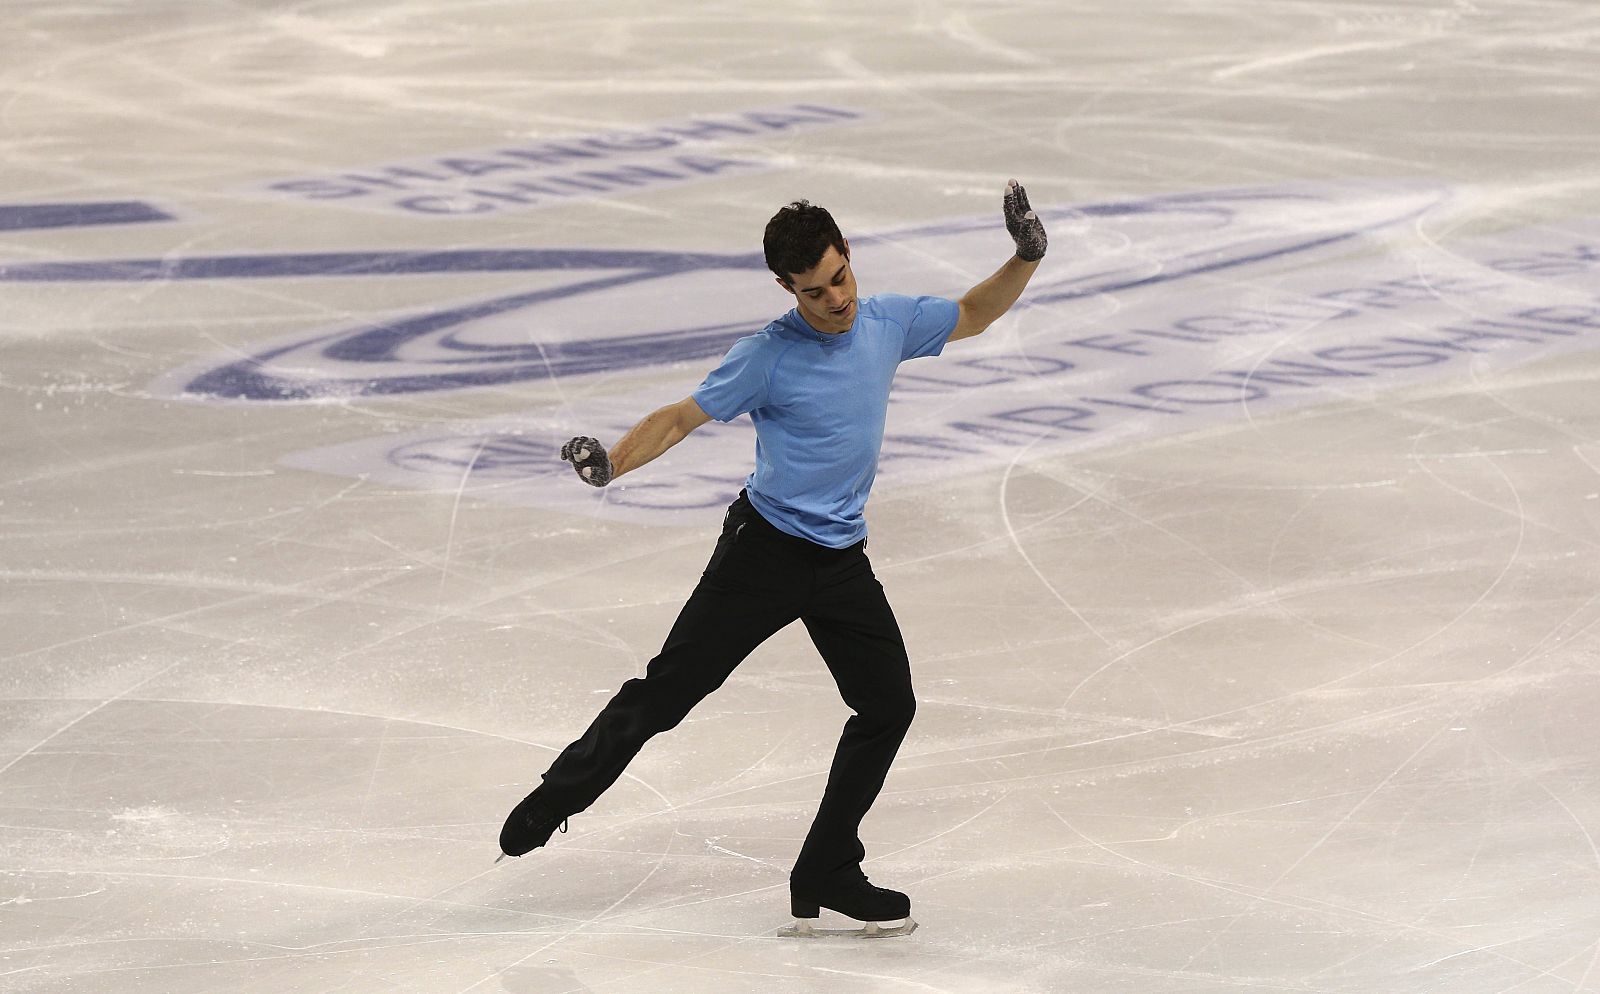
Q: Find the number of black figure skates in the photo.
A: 2